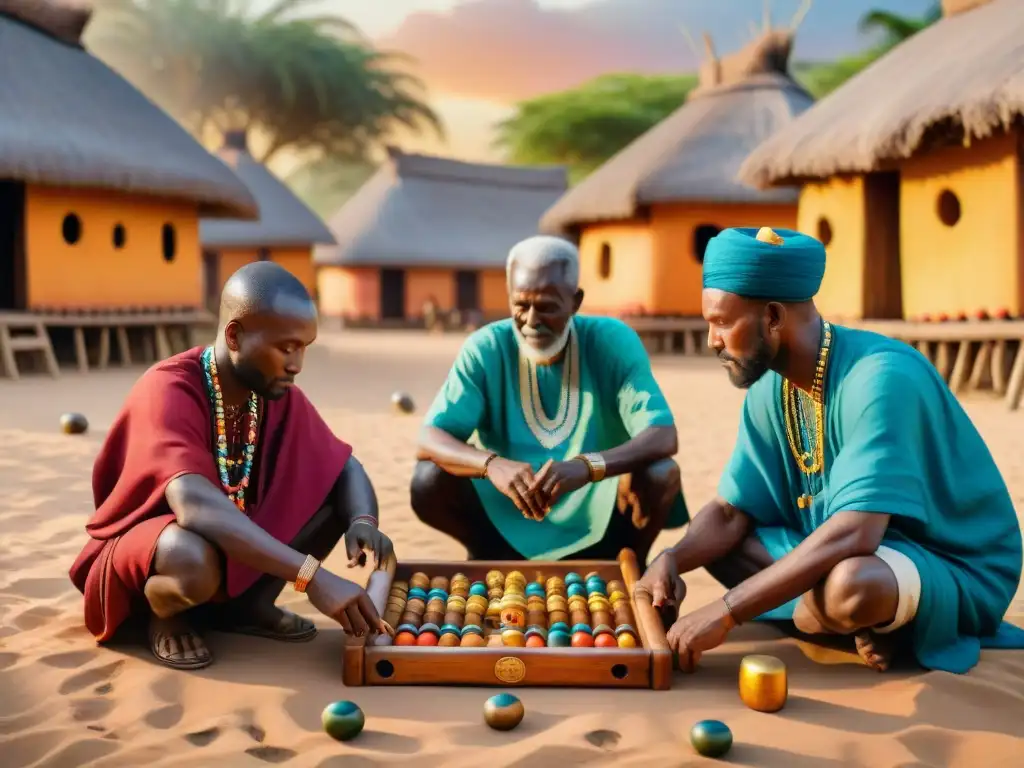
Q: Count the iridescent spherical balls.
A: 5